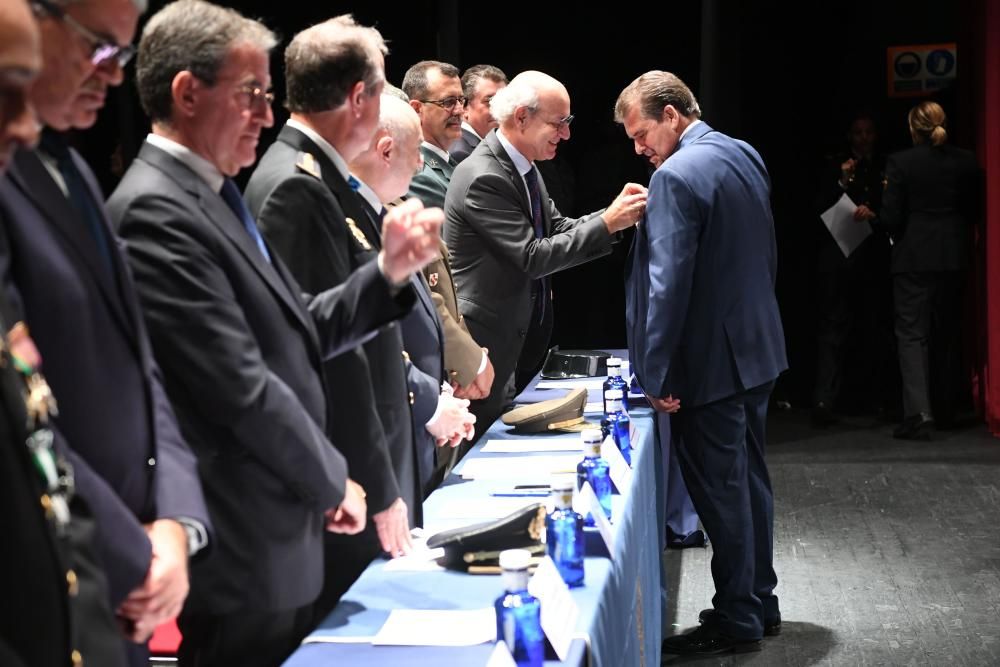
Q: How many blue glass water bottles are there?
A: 5